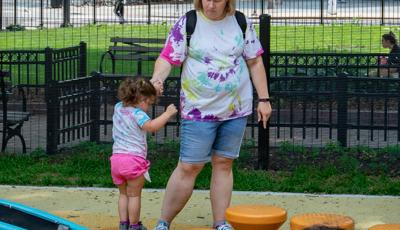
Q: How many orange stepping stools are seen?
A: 3